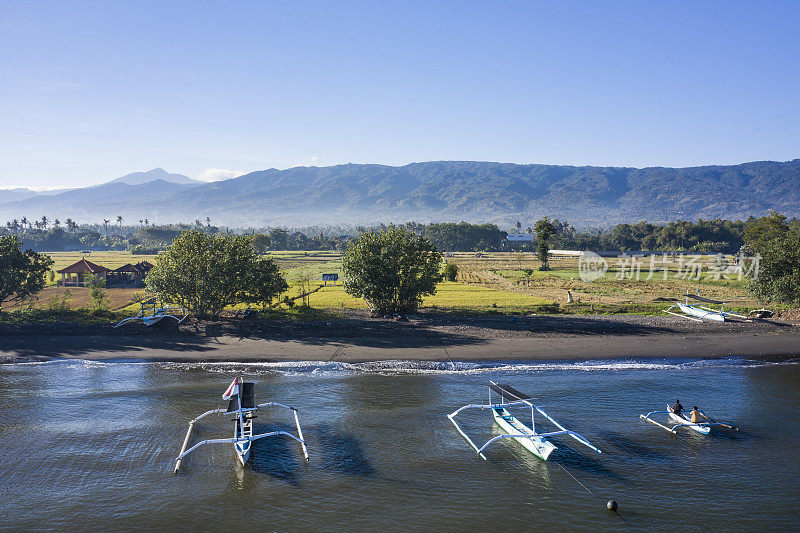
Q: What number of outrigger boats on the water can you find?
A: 3